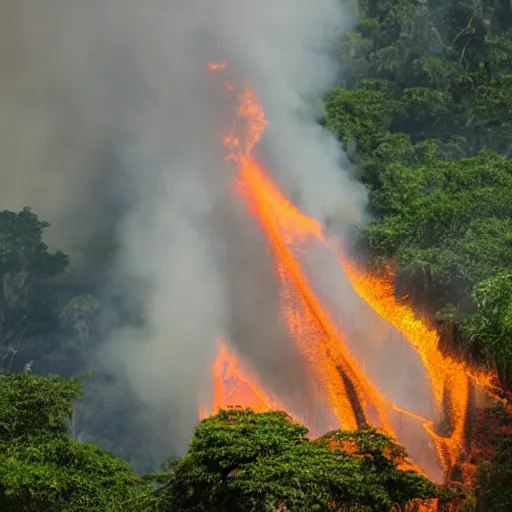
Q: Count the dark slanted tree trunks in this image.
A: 1